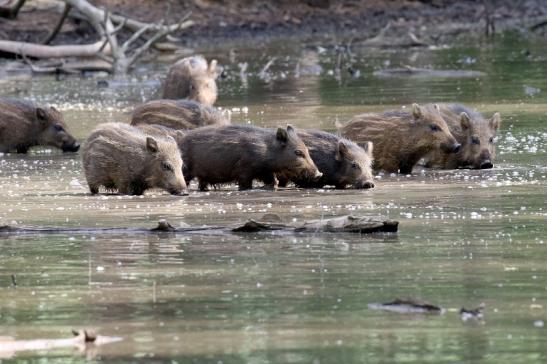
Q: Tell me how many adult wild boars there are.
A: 0